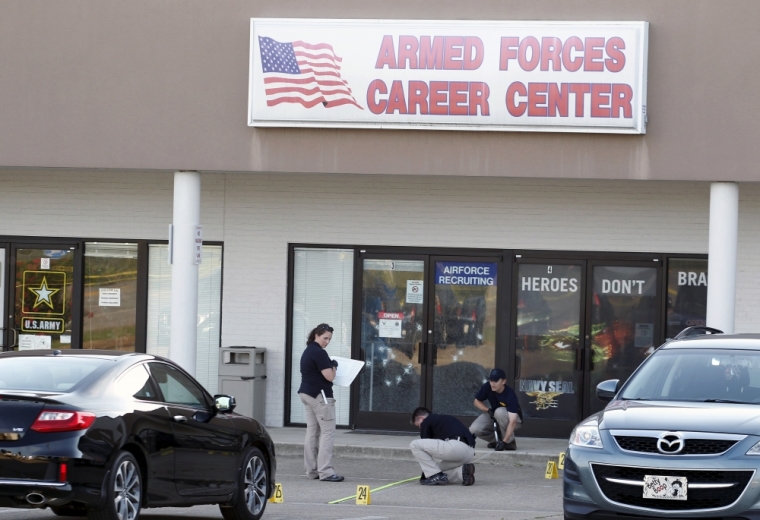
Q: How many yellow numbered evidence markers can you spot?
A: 4